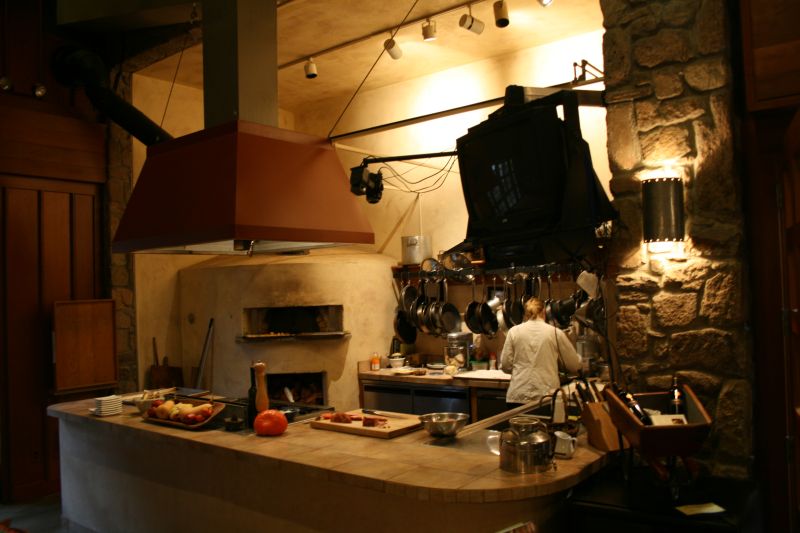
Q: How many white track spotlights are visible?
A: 6